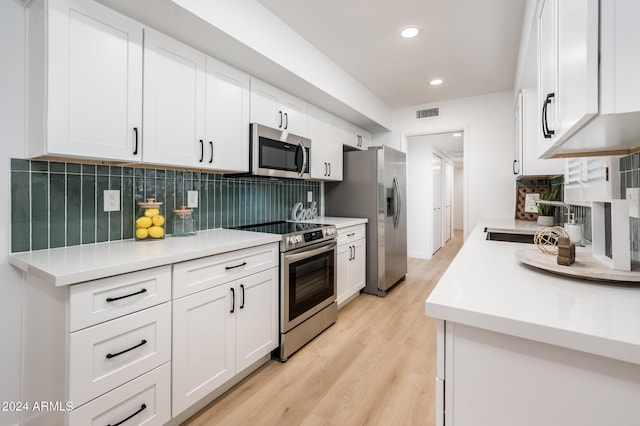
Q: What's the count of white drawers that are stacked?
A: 3